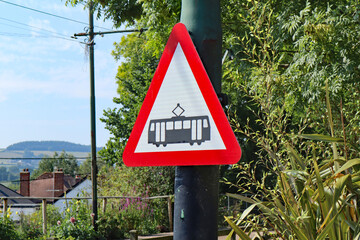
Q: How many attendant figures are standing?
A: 0